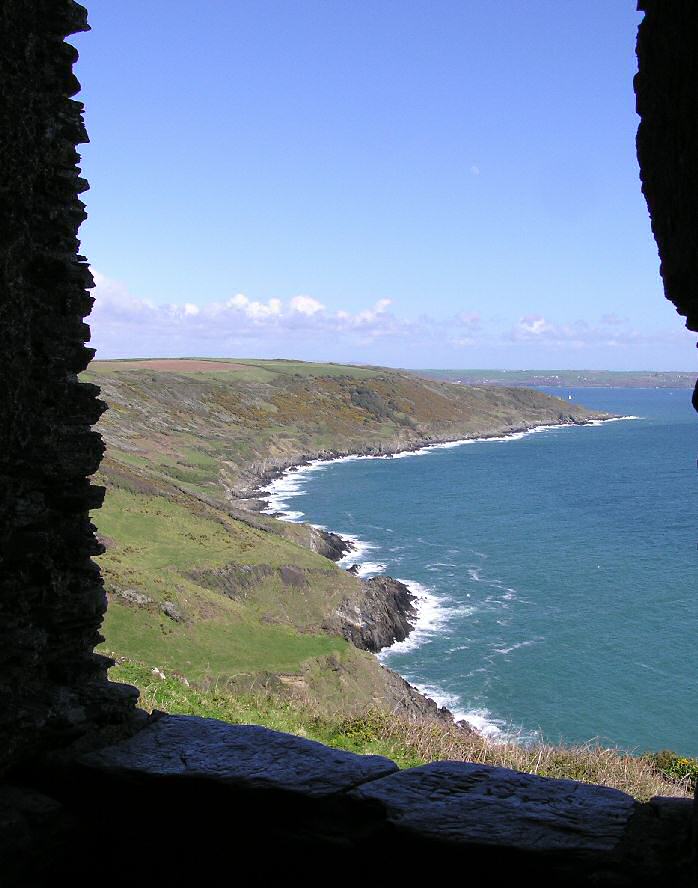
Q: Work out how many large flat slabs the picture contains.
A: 2